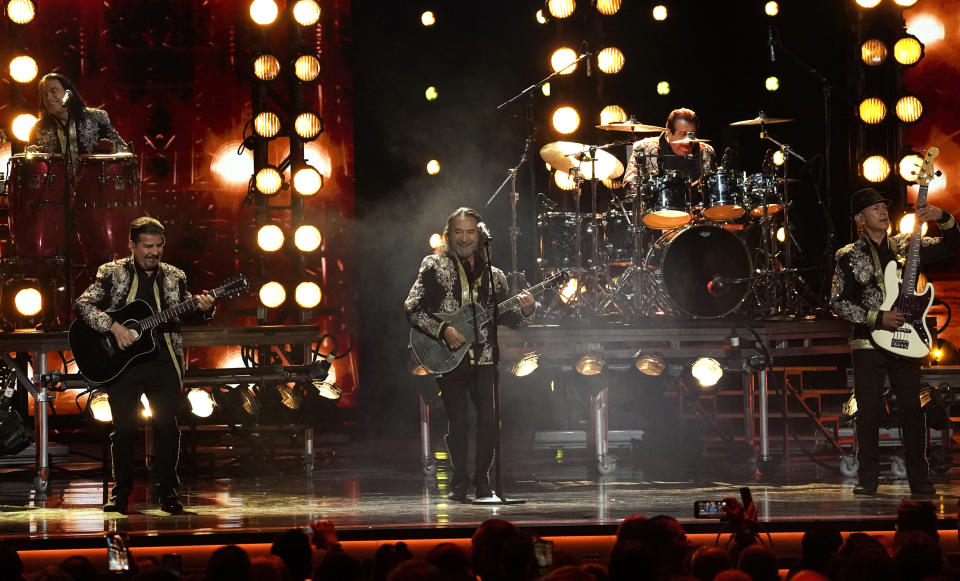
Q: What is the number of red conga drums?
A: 2